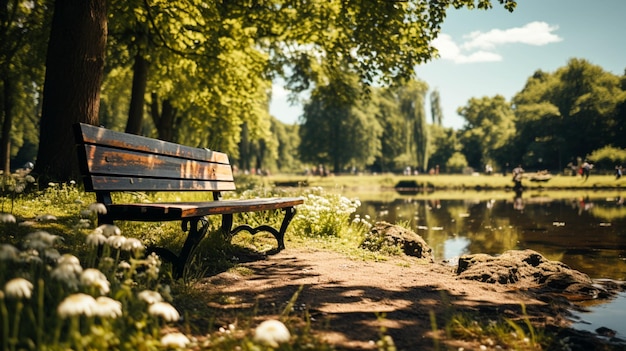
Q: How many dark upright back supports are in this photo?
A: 2